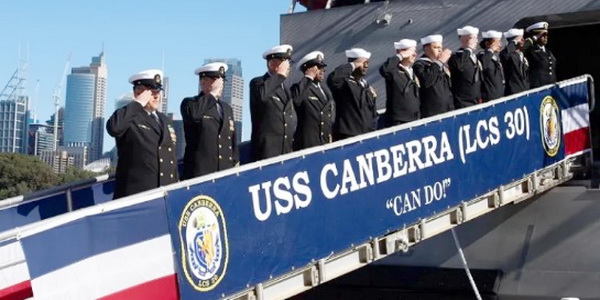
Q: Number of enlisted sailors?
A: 6